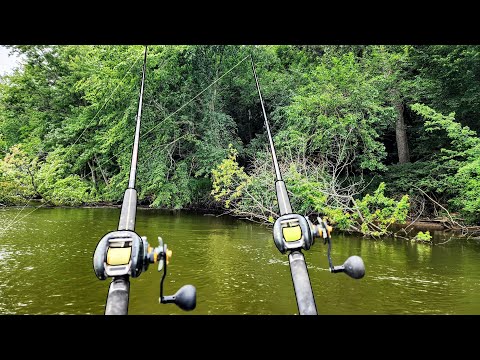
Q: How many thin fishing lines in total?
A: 2